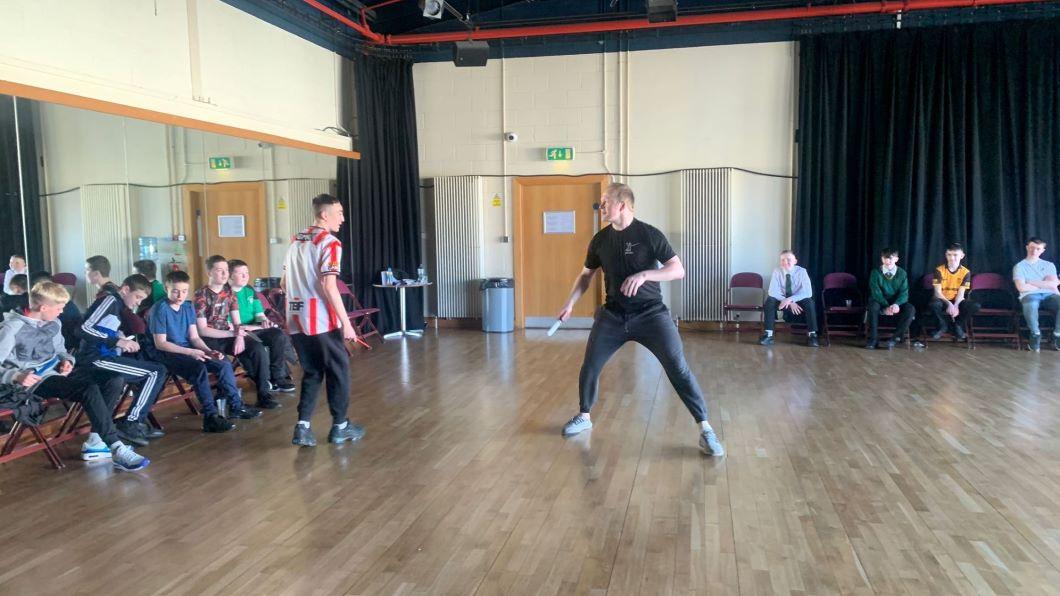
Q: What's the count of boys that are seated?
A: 9